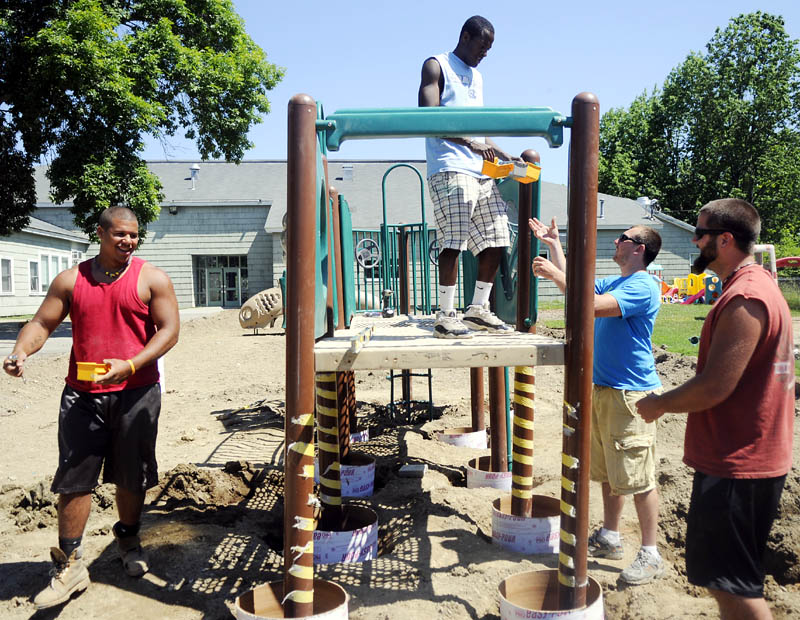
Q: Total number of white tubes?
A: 8